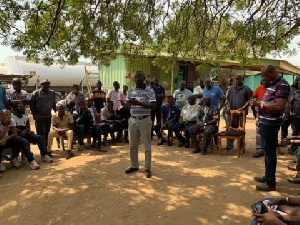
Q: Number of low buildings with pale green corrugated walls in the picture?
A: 1